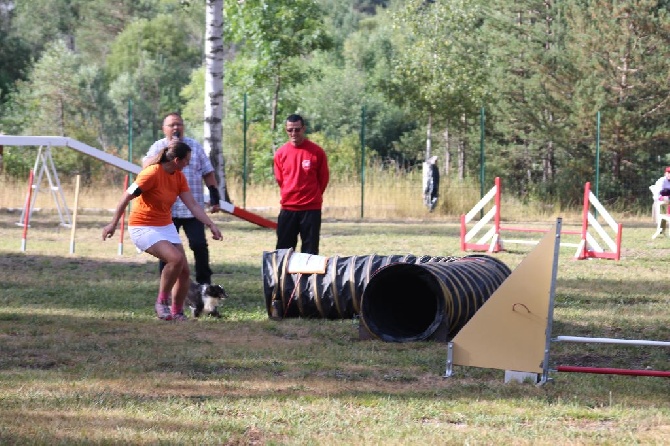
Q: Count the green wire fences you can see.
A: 1